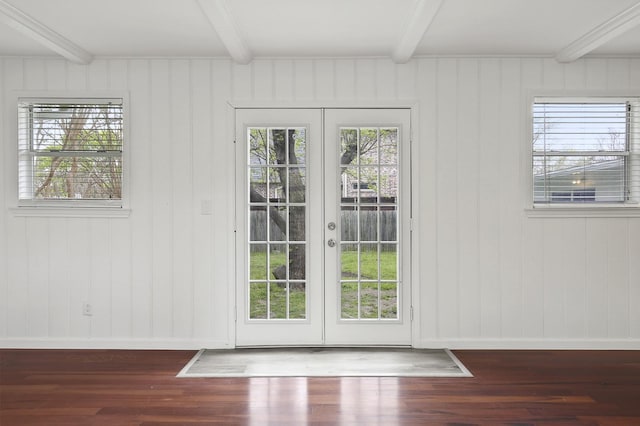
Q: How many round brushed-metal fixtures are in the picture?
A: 2